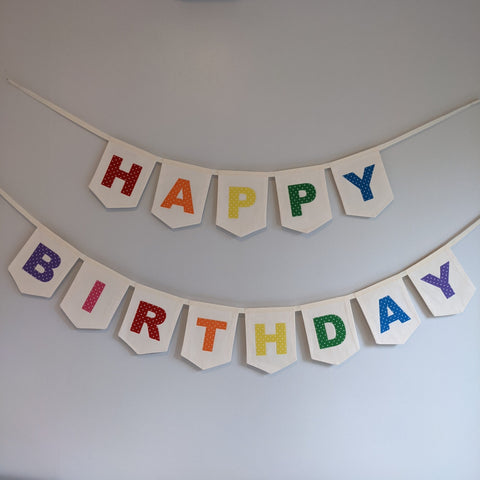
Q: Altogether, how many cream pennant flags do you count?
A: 13